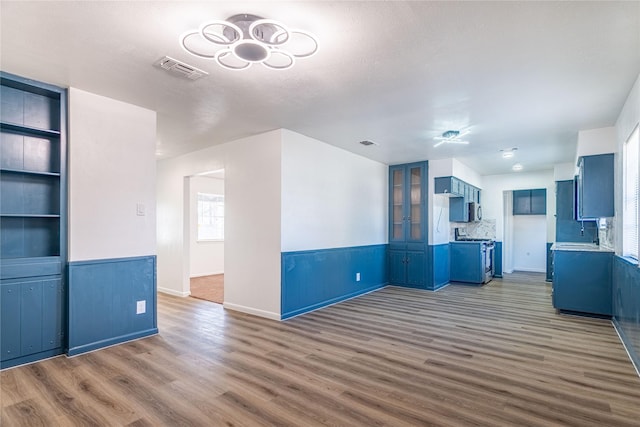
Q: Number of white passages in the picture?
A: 2